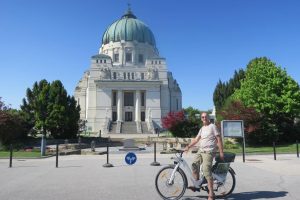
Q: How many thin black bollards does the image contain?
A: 6